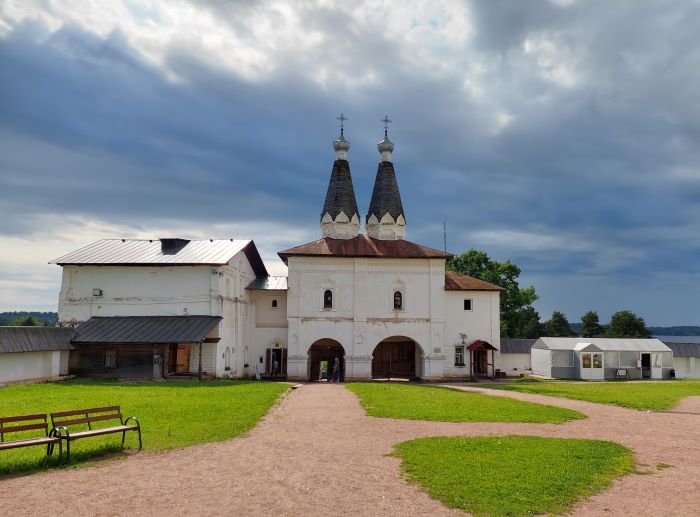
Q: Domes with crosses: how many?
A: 2